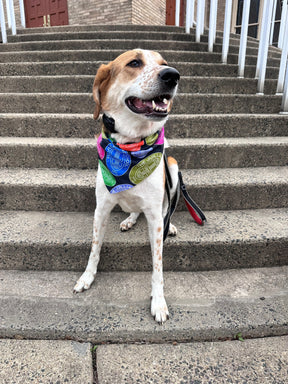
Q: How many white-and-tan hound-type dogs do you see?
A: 1